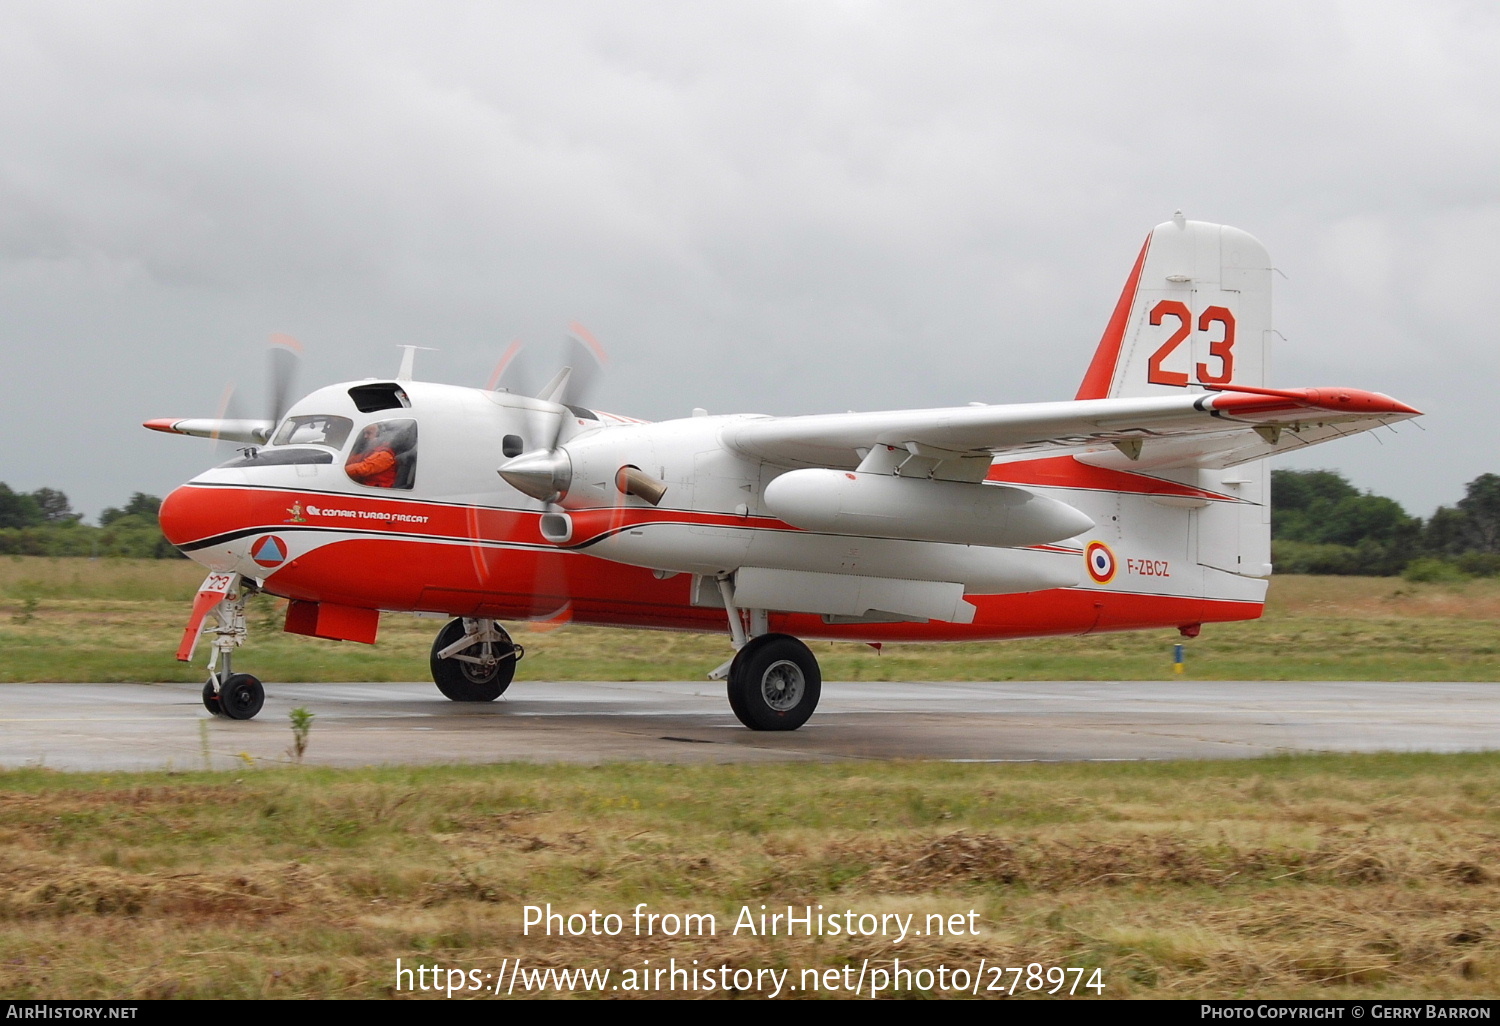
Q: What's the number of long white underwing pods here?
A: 1